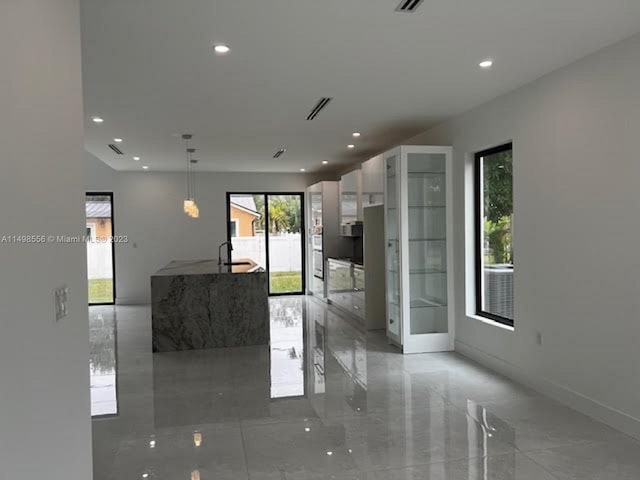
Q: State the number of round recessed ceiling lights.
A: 10